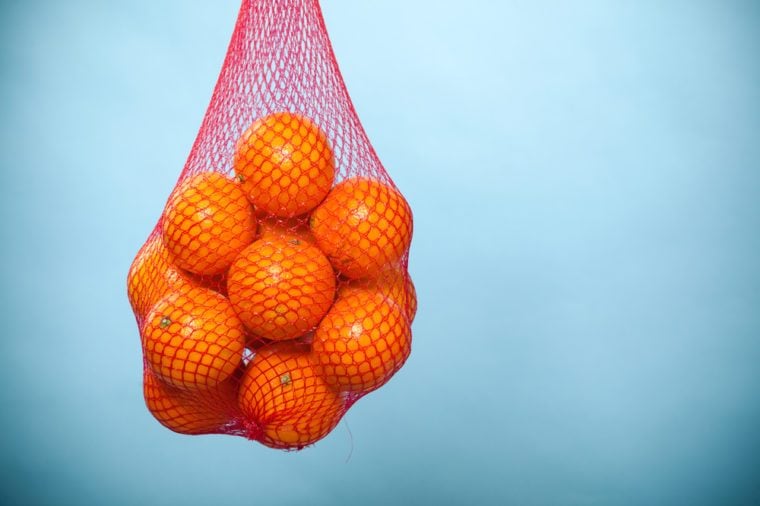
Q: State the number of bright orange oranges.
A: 11